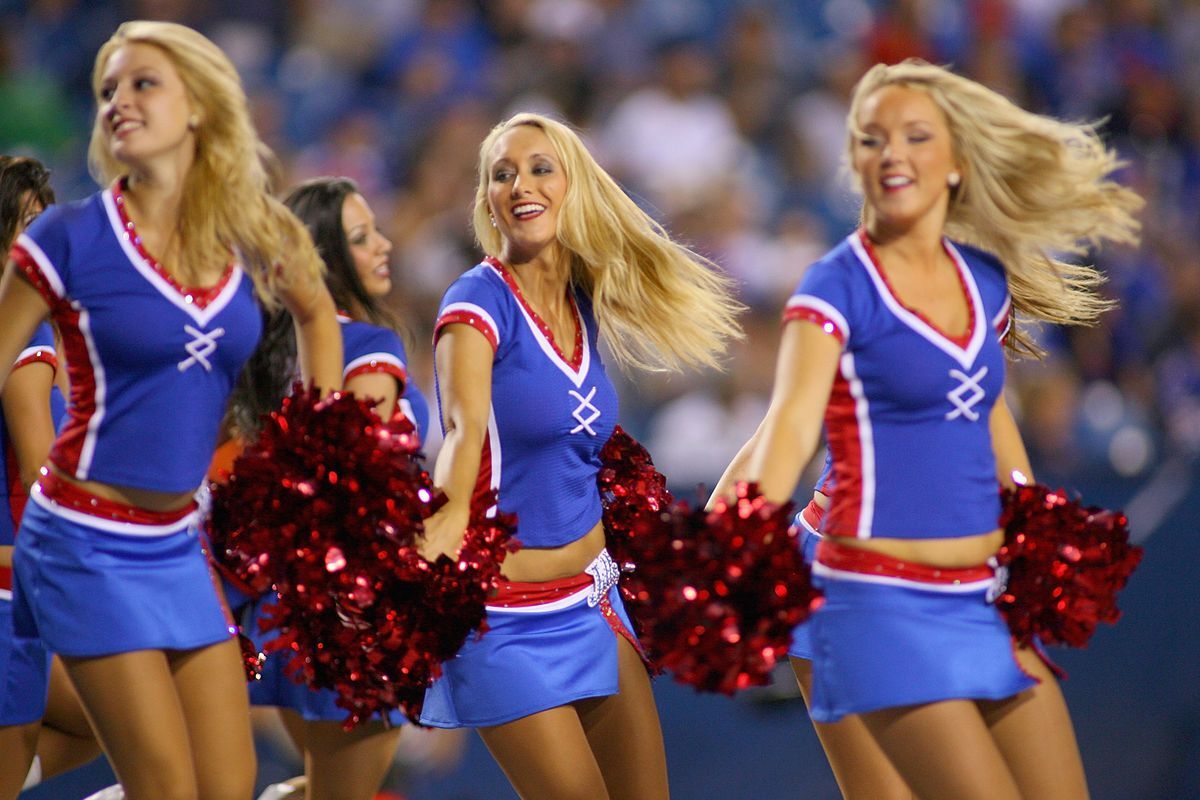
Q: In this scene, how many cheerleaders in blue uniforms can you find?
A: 6